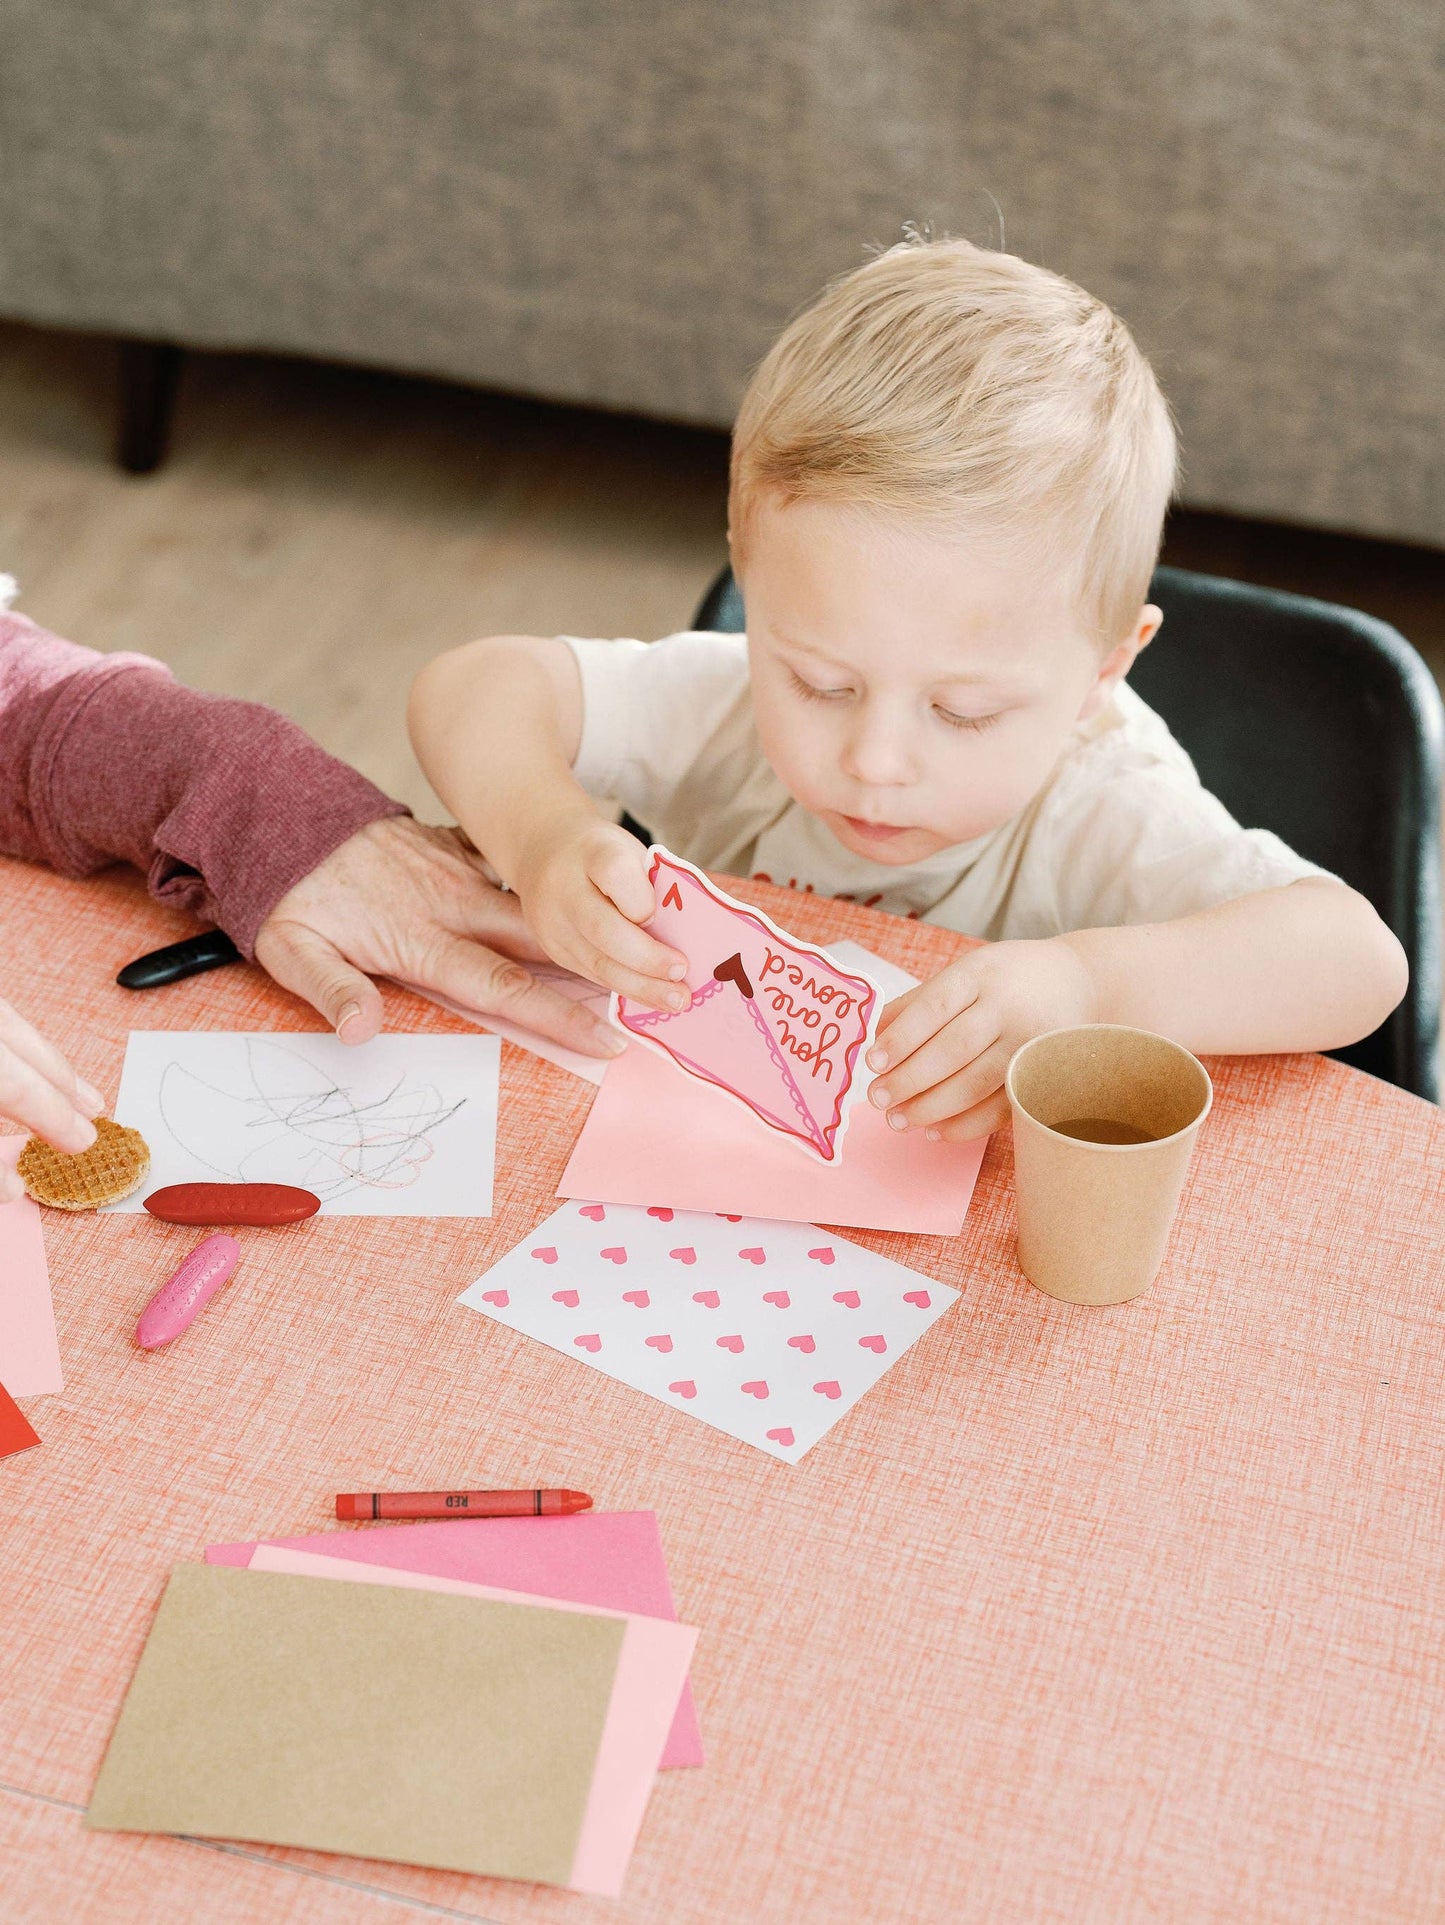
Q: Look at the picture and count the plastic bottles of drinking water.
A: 0